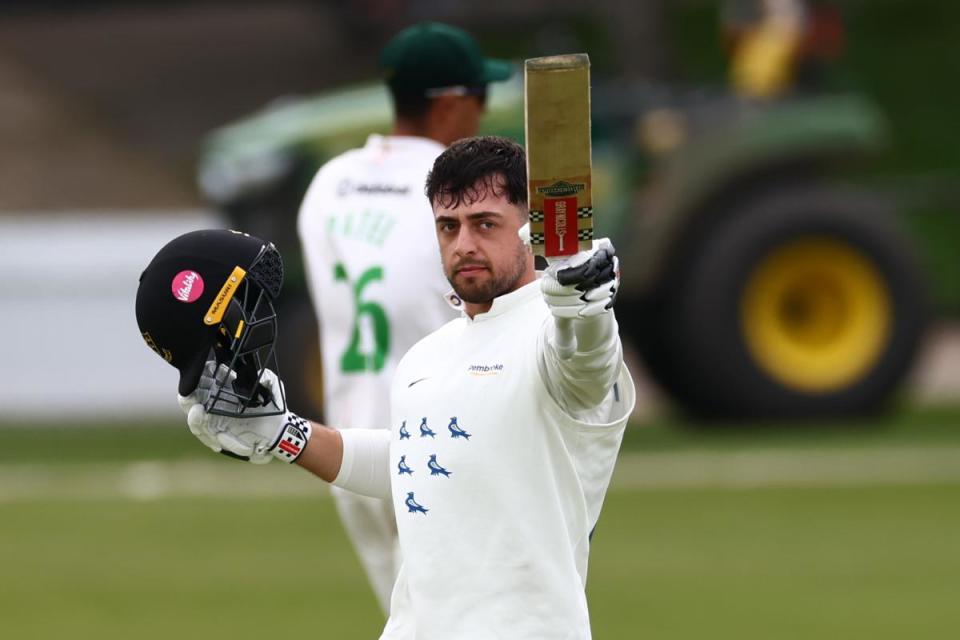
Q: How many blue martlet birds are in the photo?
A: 6